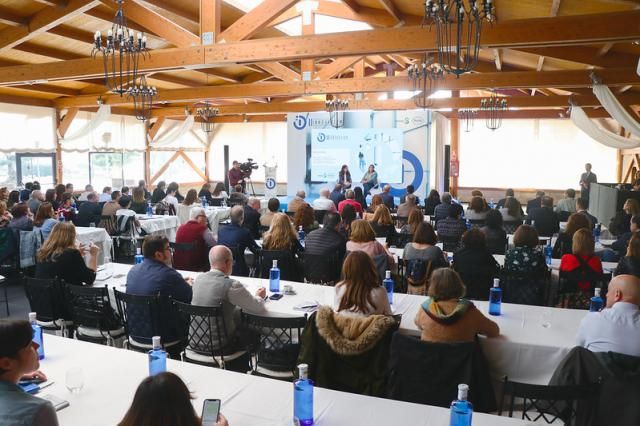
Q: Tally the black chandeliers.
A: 8